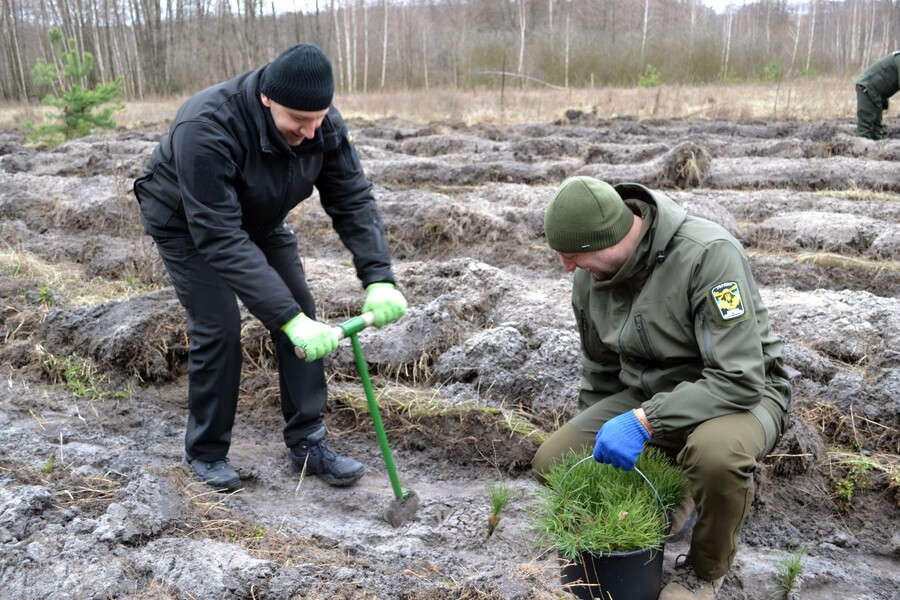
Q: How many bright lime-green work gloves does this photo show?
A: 2